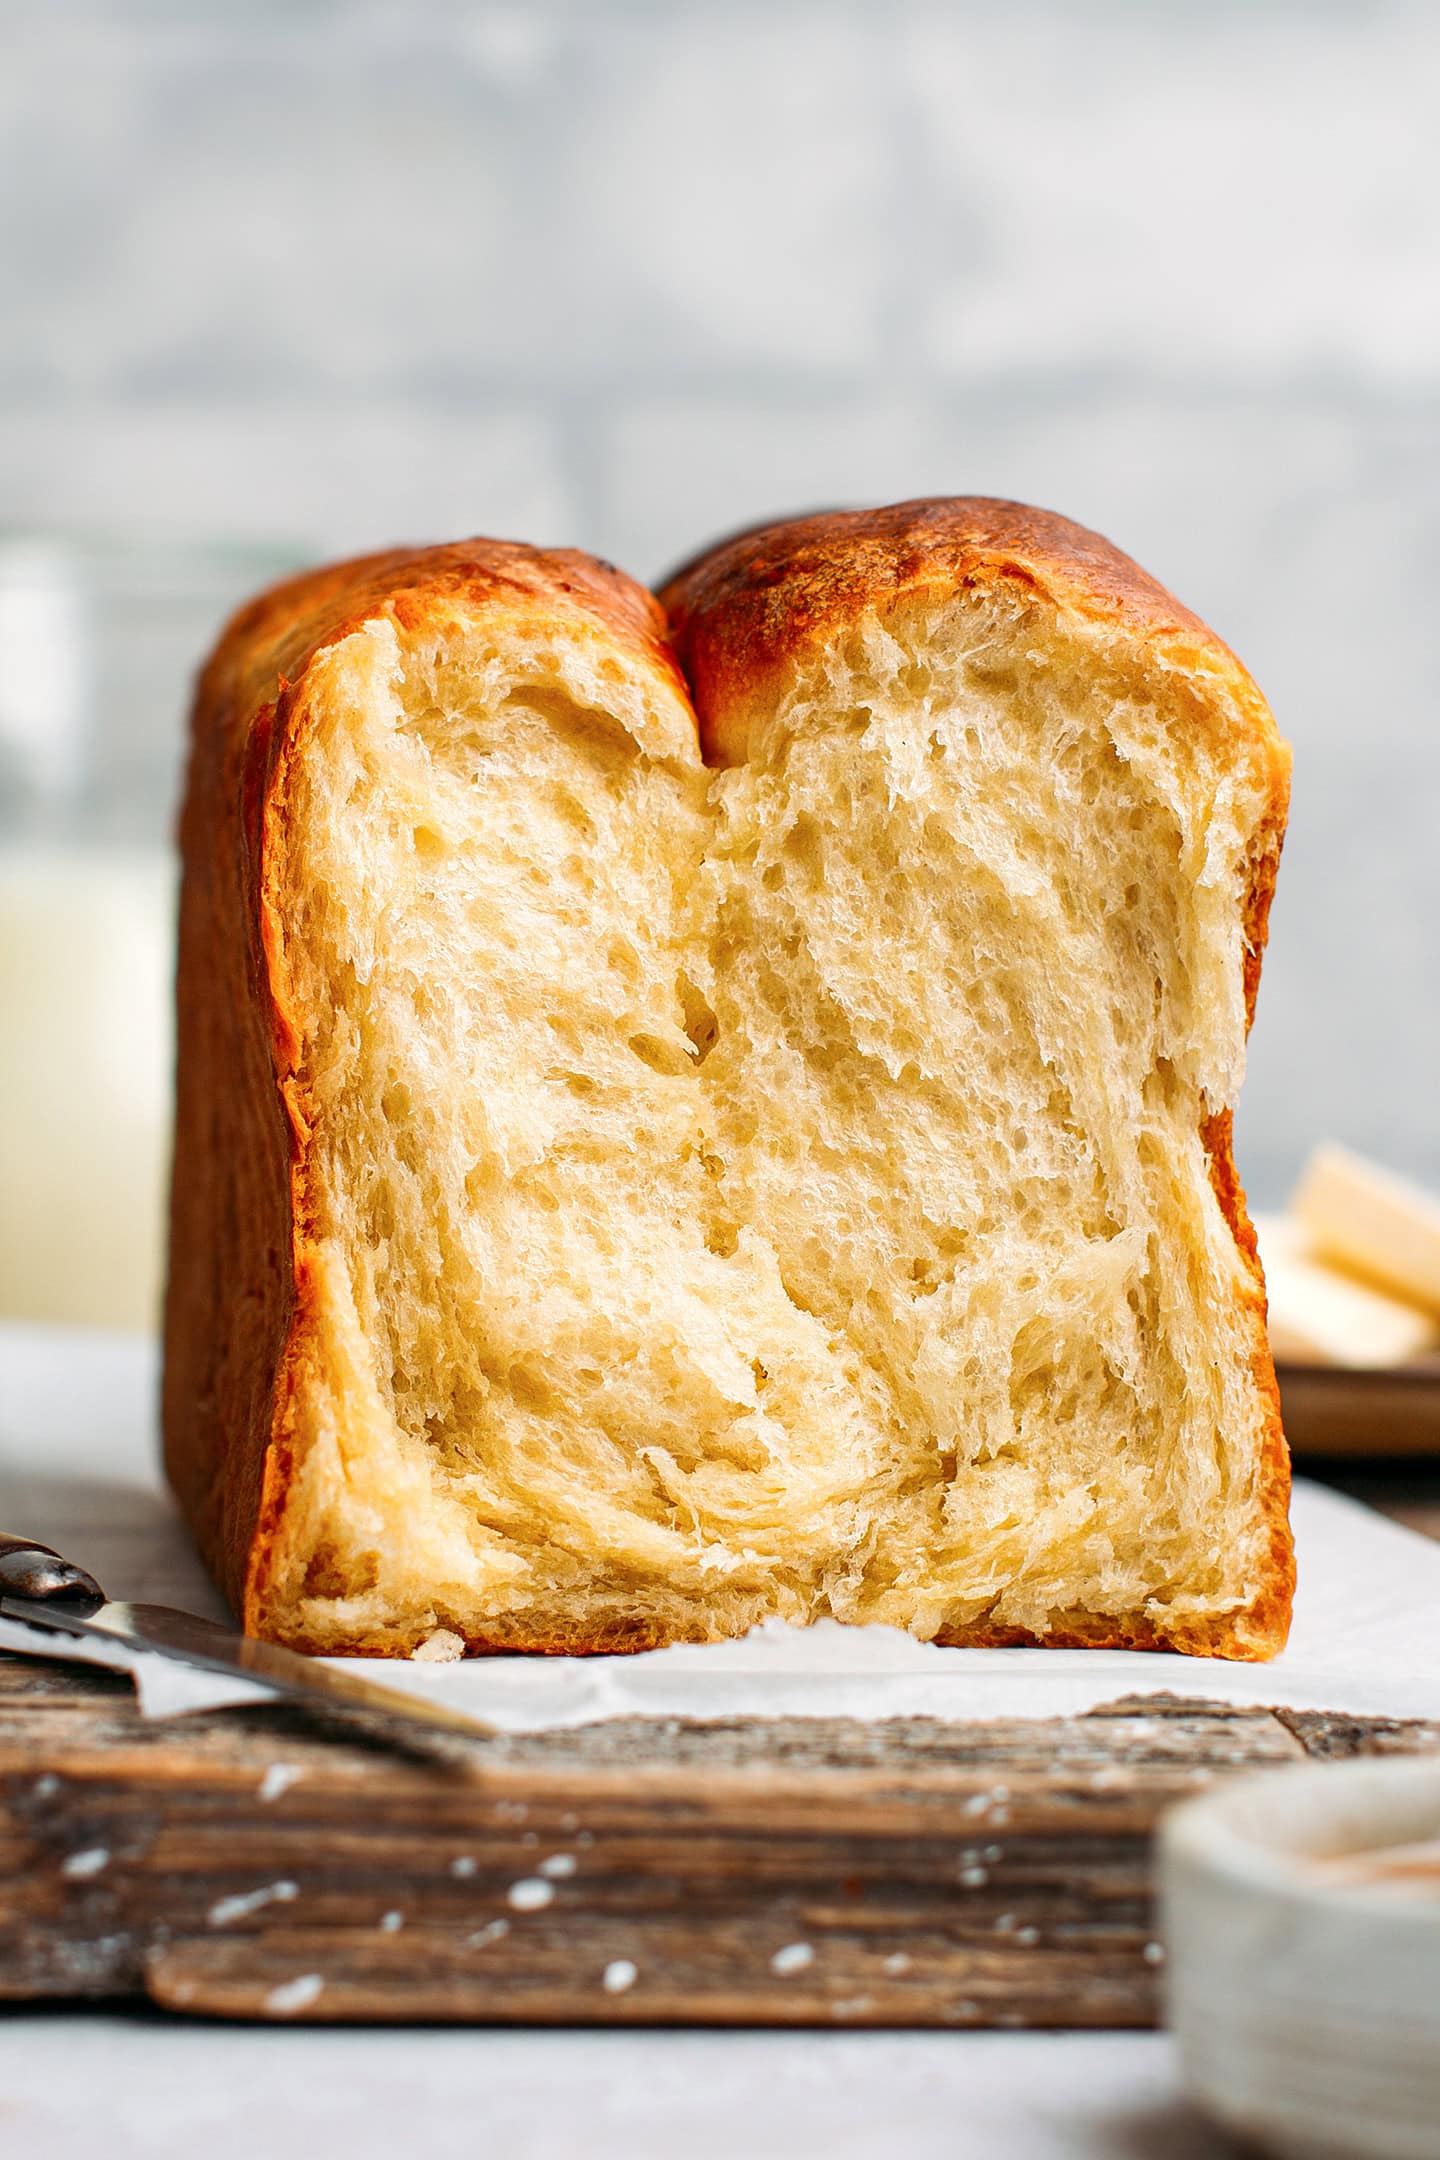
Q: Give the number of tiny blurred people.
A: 0